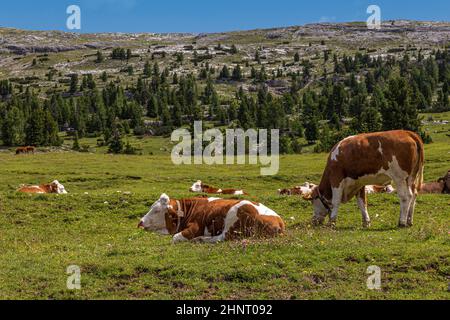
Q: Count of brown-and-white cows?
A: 6